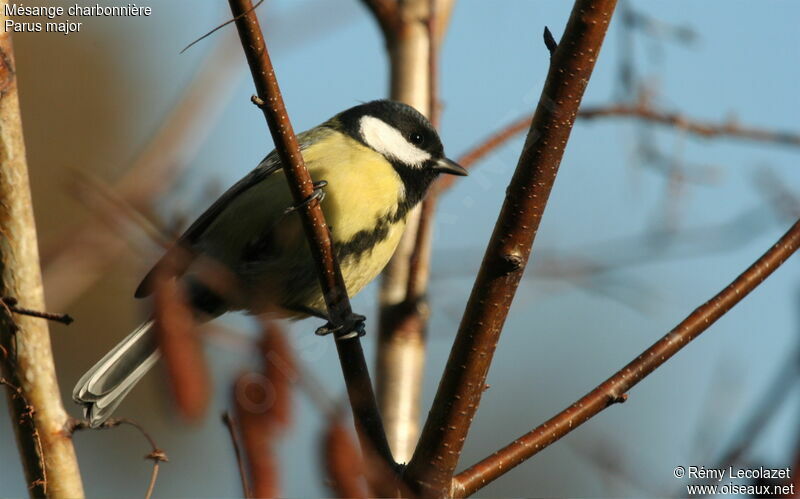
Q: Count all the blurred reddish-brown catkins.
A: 4